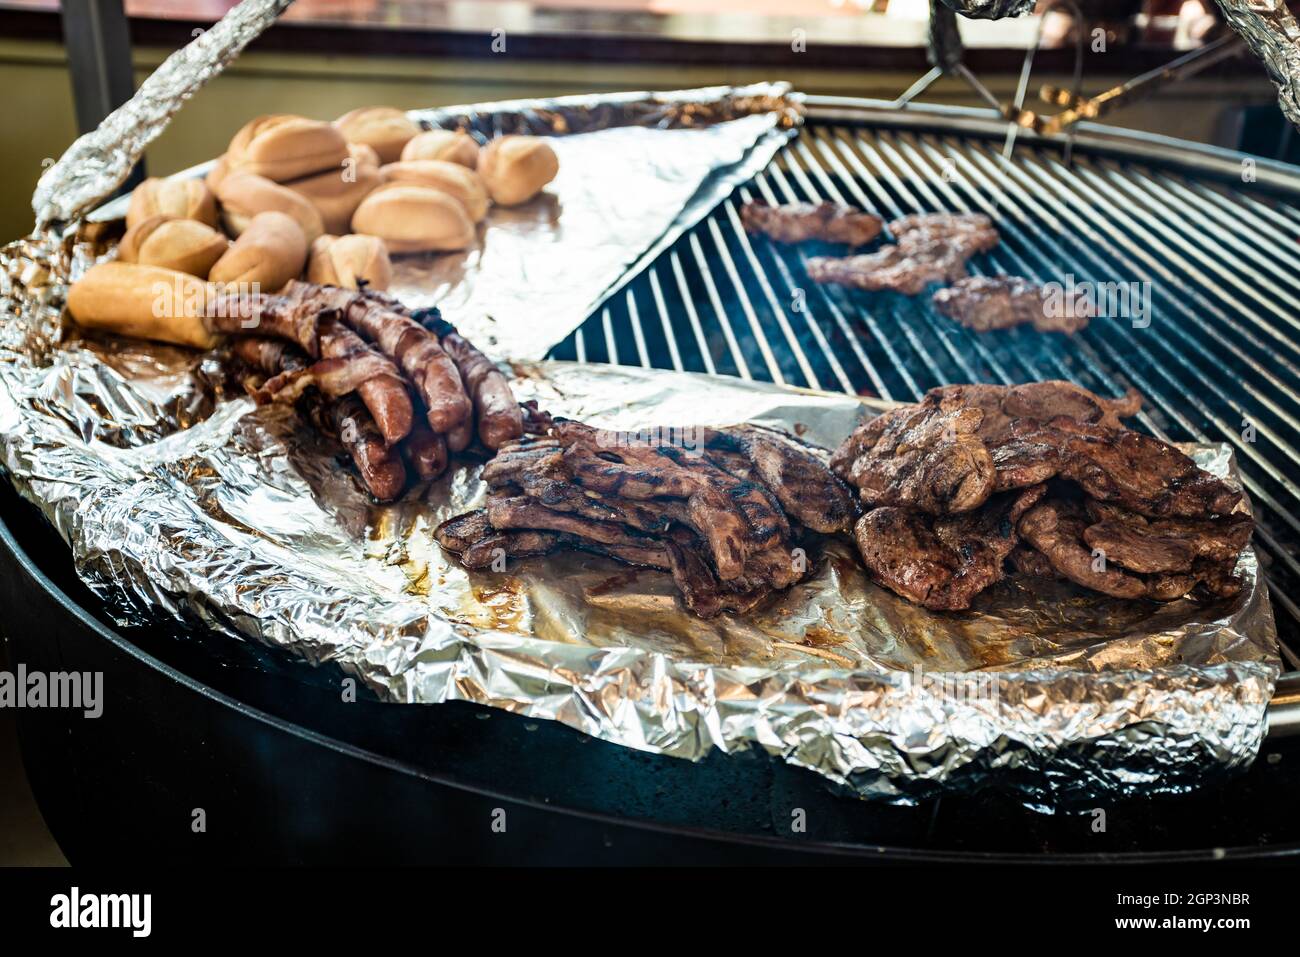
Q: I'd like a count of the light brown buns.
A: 15